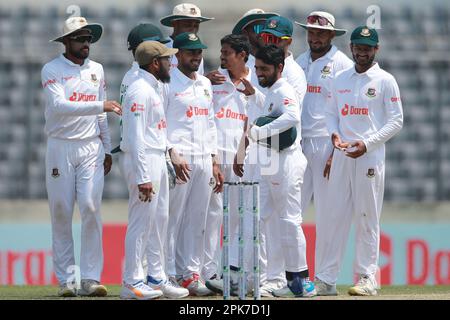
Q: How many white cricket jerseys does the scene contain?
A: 11